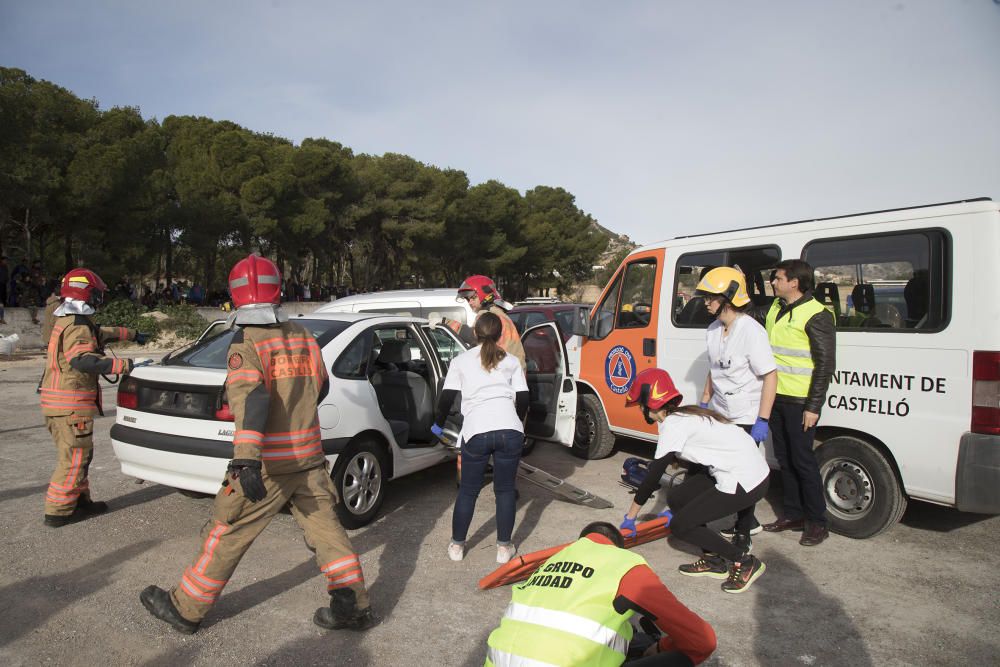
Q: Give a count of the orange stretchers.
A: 1